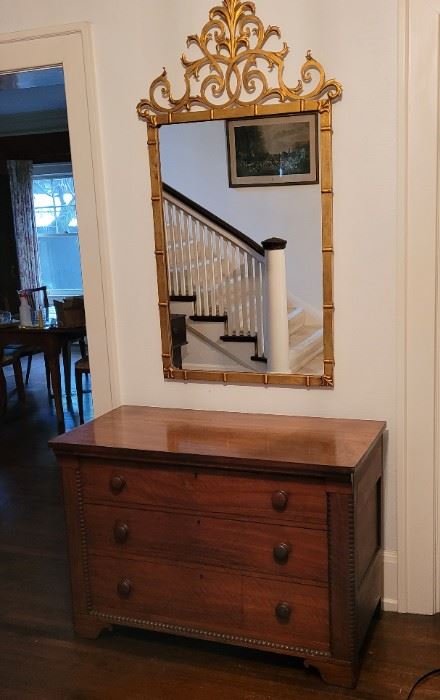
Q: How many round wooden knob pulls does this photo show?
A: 6